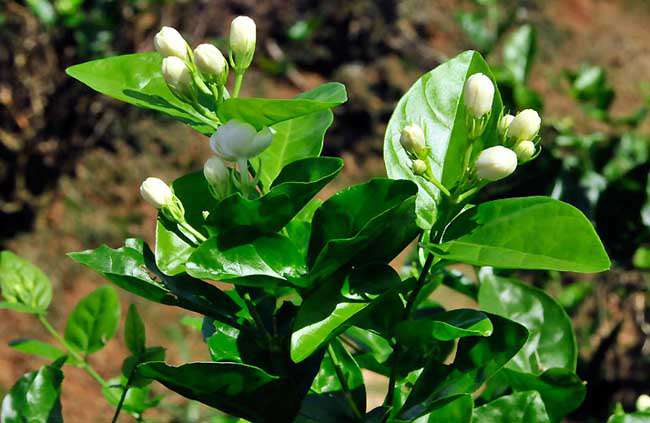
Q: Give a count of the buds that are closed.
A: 13